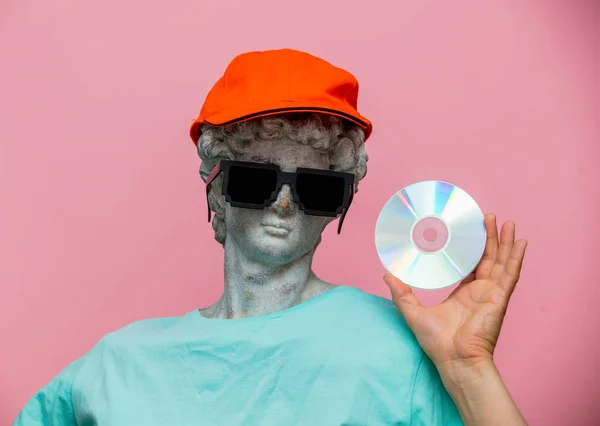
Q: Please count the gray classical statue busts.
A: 1